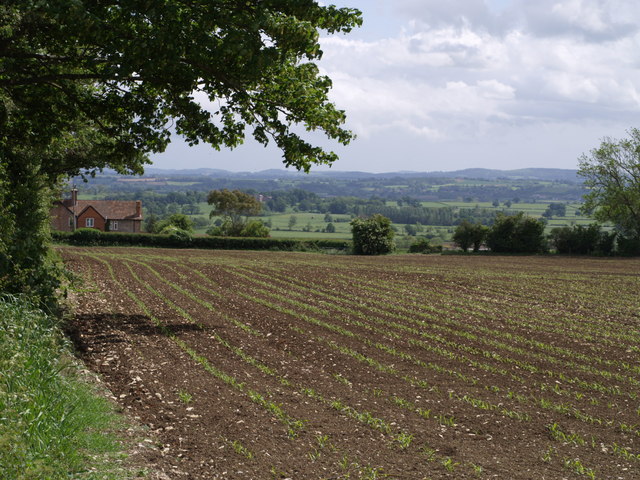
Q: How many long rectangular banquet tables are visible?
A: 0